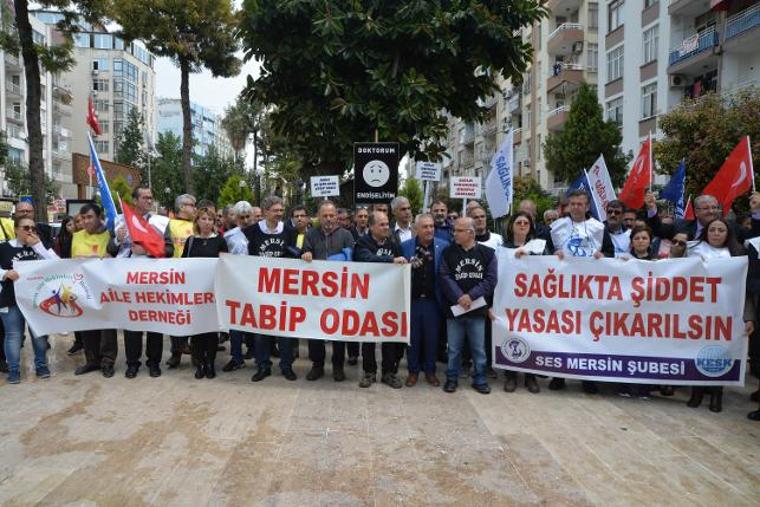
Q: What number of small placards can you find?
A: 3